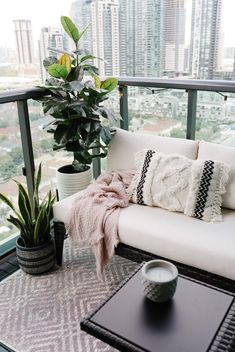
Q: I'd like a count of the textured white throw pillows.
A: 1